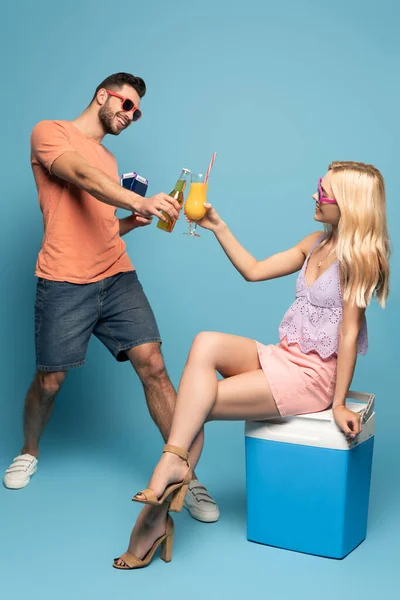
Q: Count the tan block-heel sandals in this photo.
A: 2